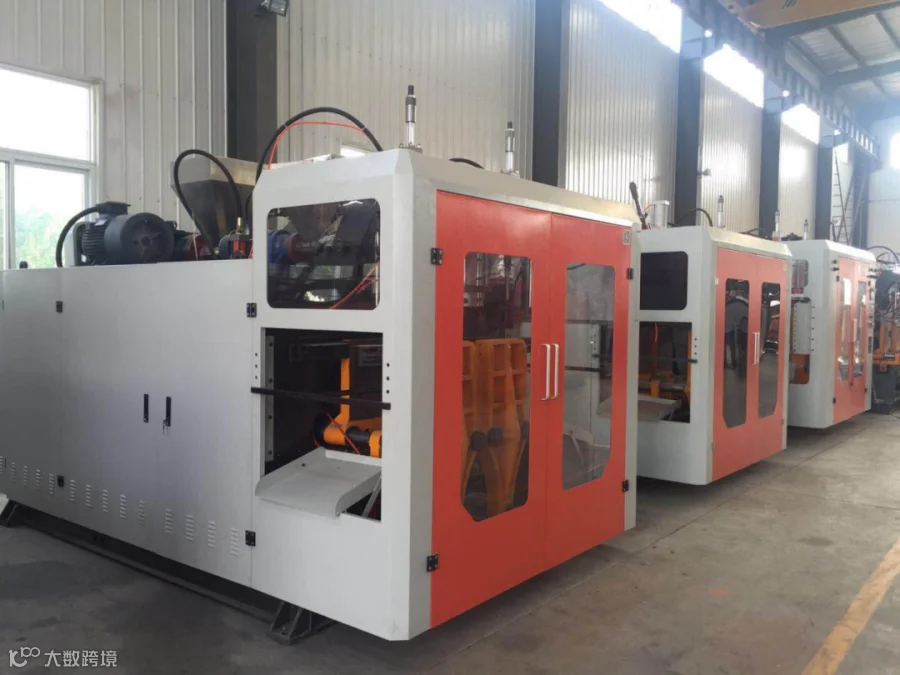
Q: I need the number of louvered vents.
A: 14